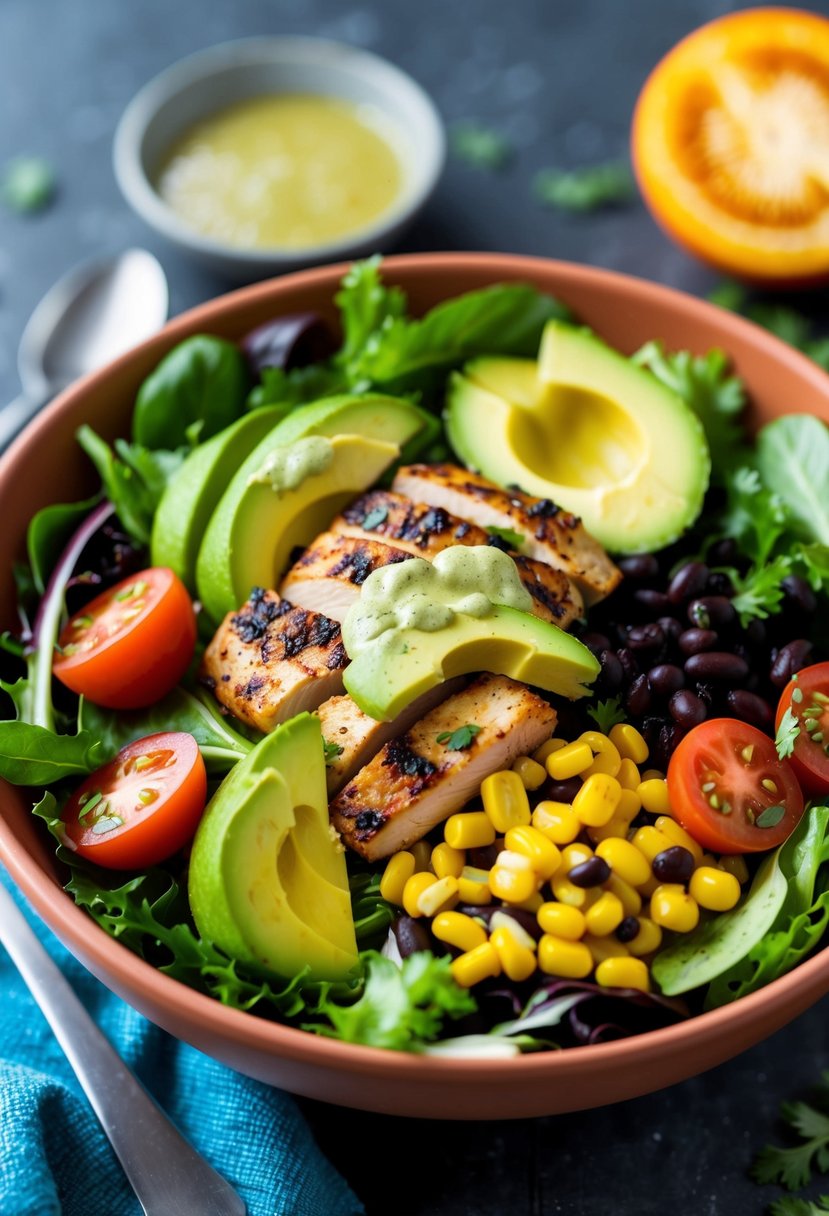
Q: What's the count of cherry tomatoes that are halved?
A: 4